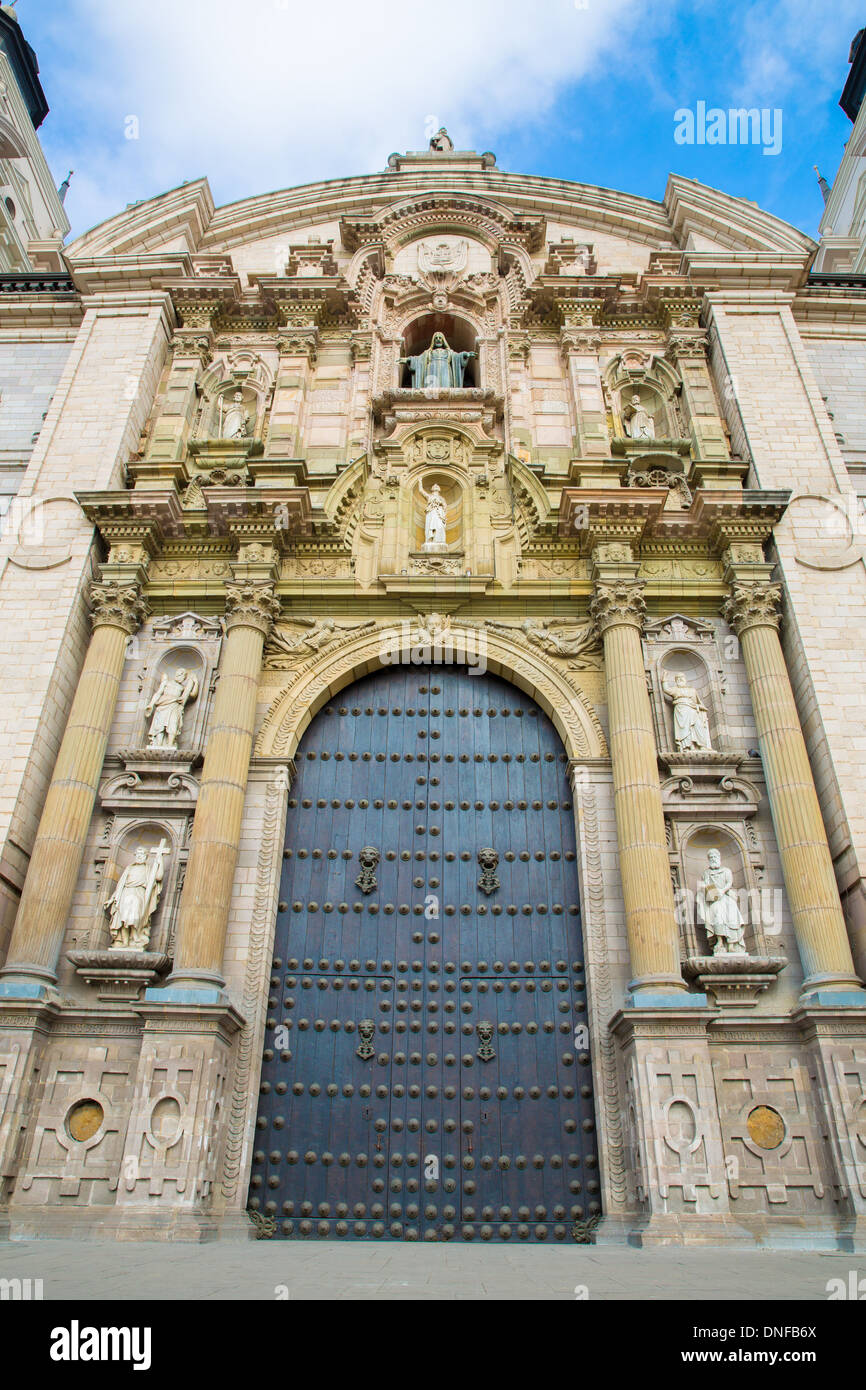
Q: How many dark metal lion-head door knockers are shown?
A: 4